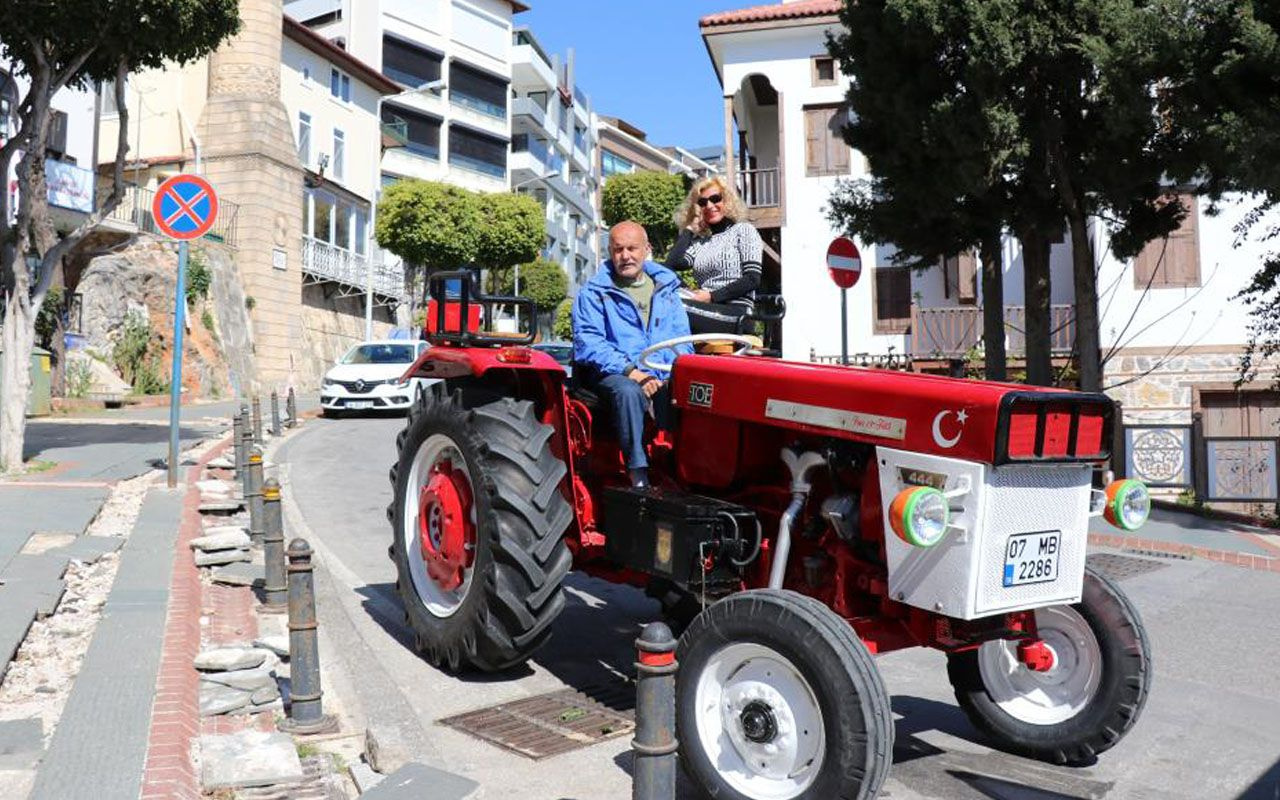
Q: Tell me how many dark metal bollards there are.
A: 10